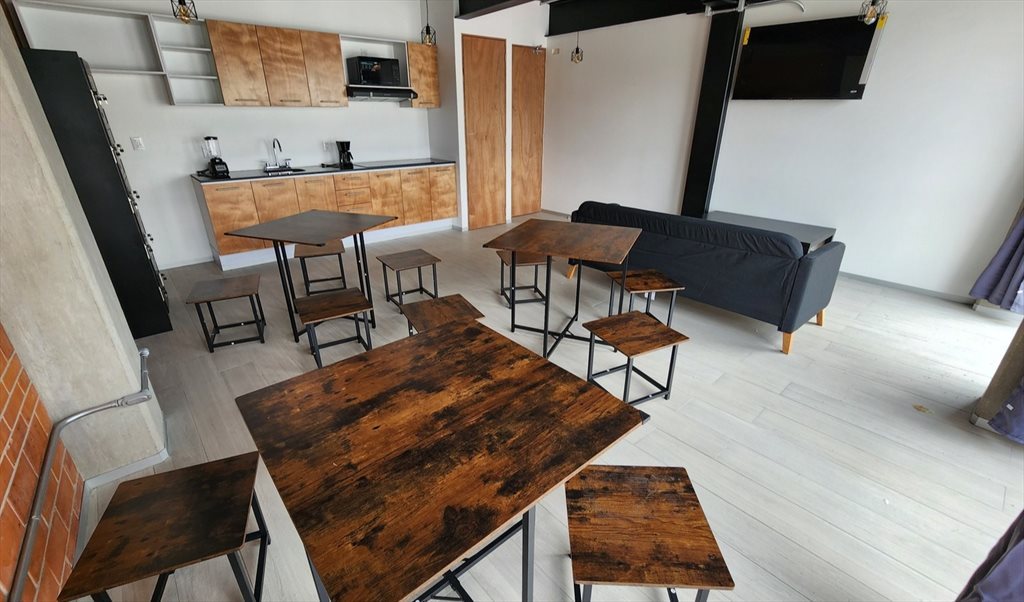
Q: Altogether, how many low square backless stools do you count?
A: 10